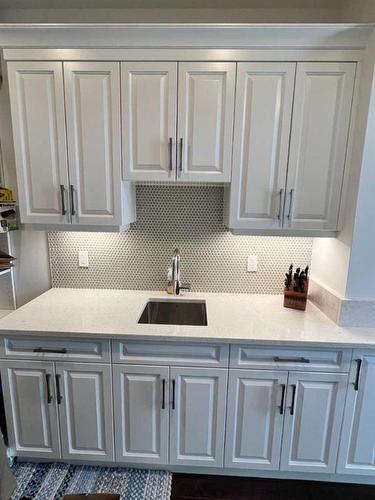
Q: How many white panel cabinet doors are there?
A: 13